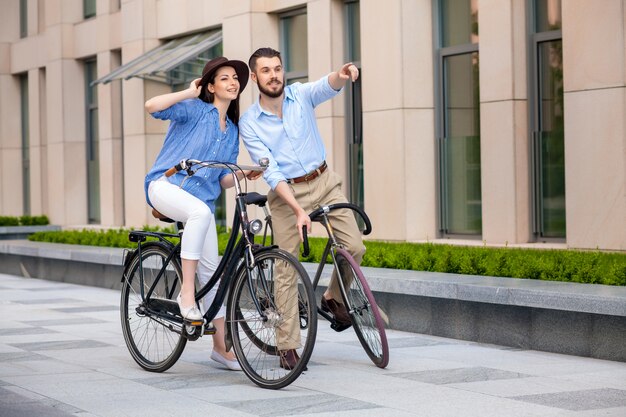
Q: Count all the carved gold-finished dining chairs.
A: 0